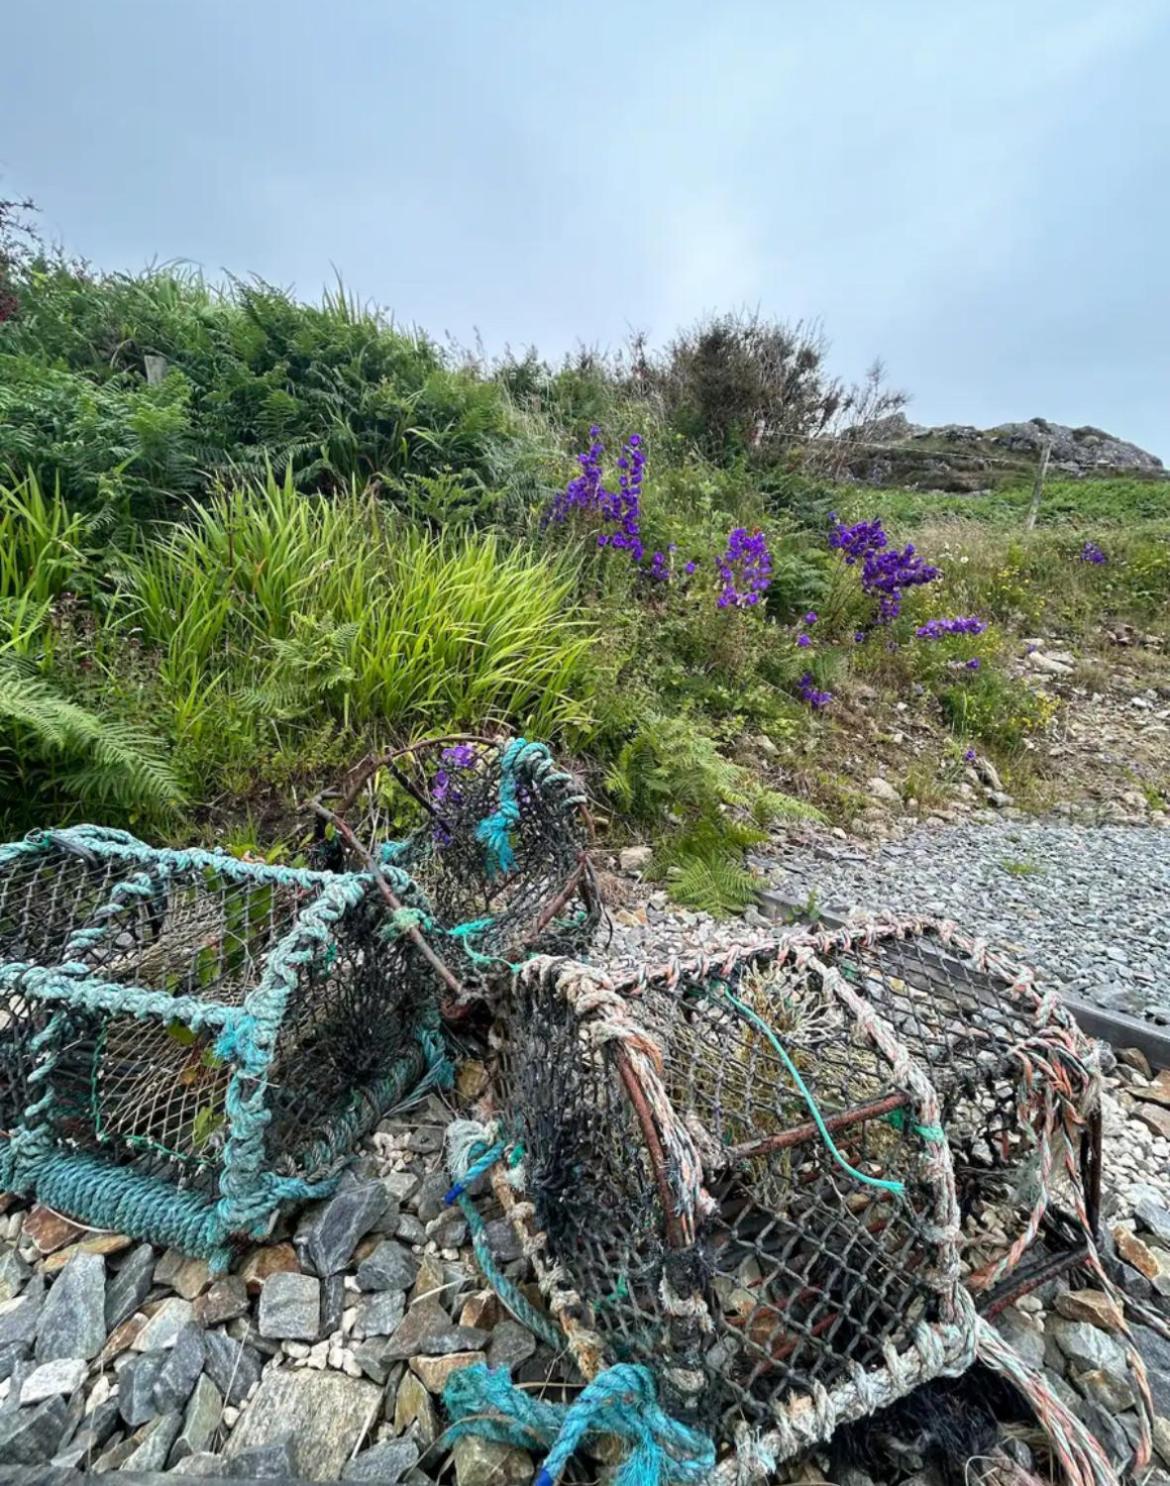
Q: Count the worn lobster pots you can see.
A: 3